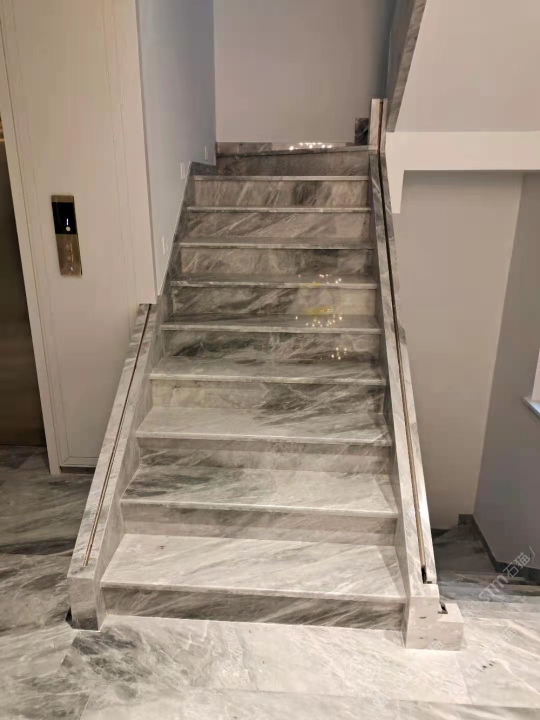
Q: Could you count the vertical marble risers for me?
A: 10